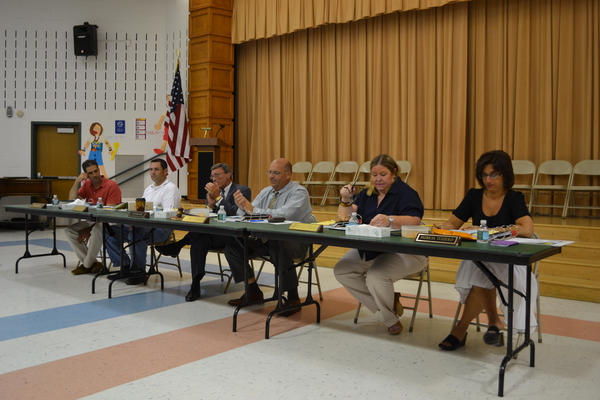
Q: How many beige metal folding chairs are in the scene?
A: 14